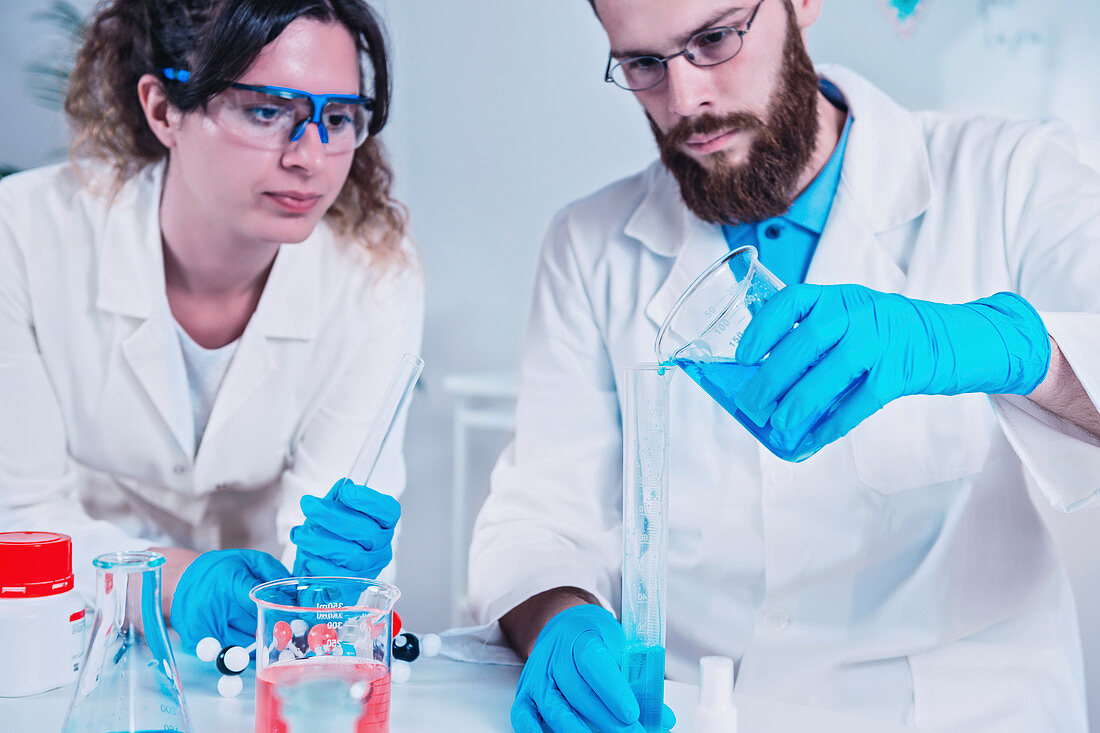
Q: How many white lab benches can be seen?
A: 2